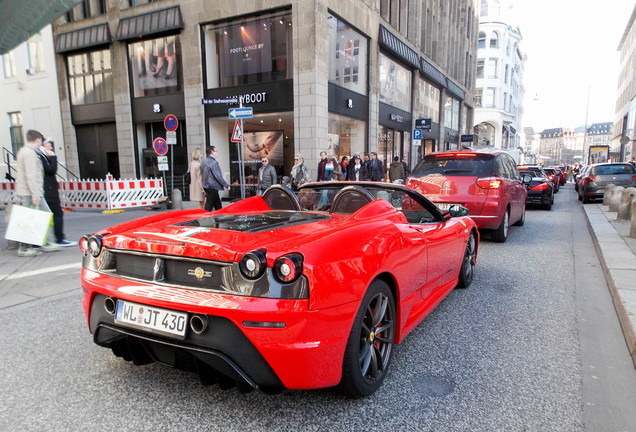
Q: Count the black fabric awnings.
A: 5